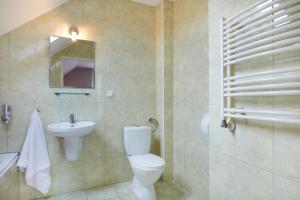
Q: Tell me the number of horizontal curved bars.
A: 15